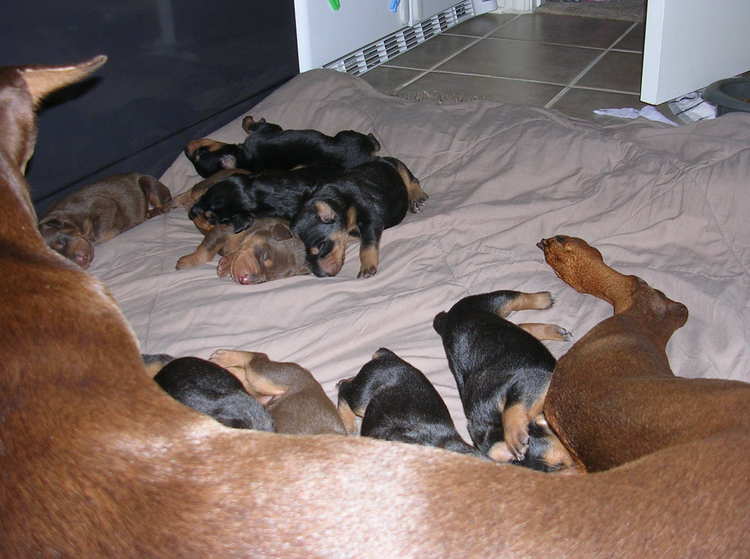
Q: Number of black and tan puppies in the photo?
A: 6